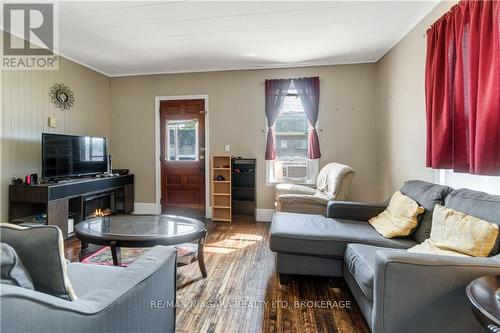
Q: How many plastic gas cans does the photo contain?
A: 0